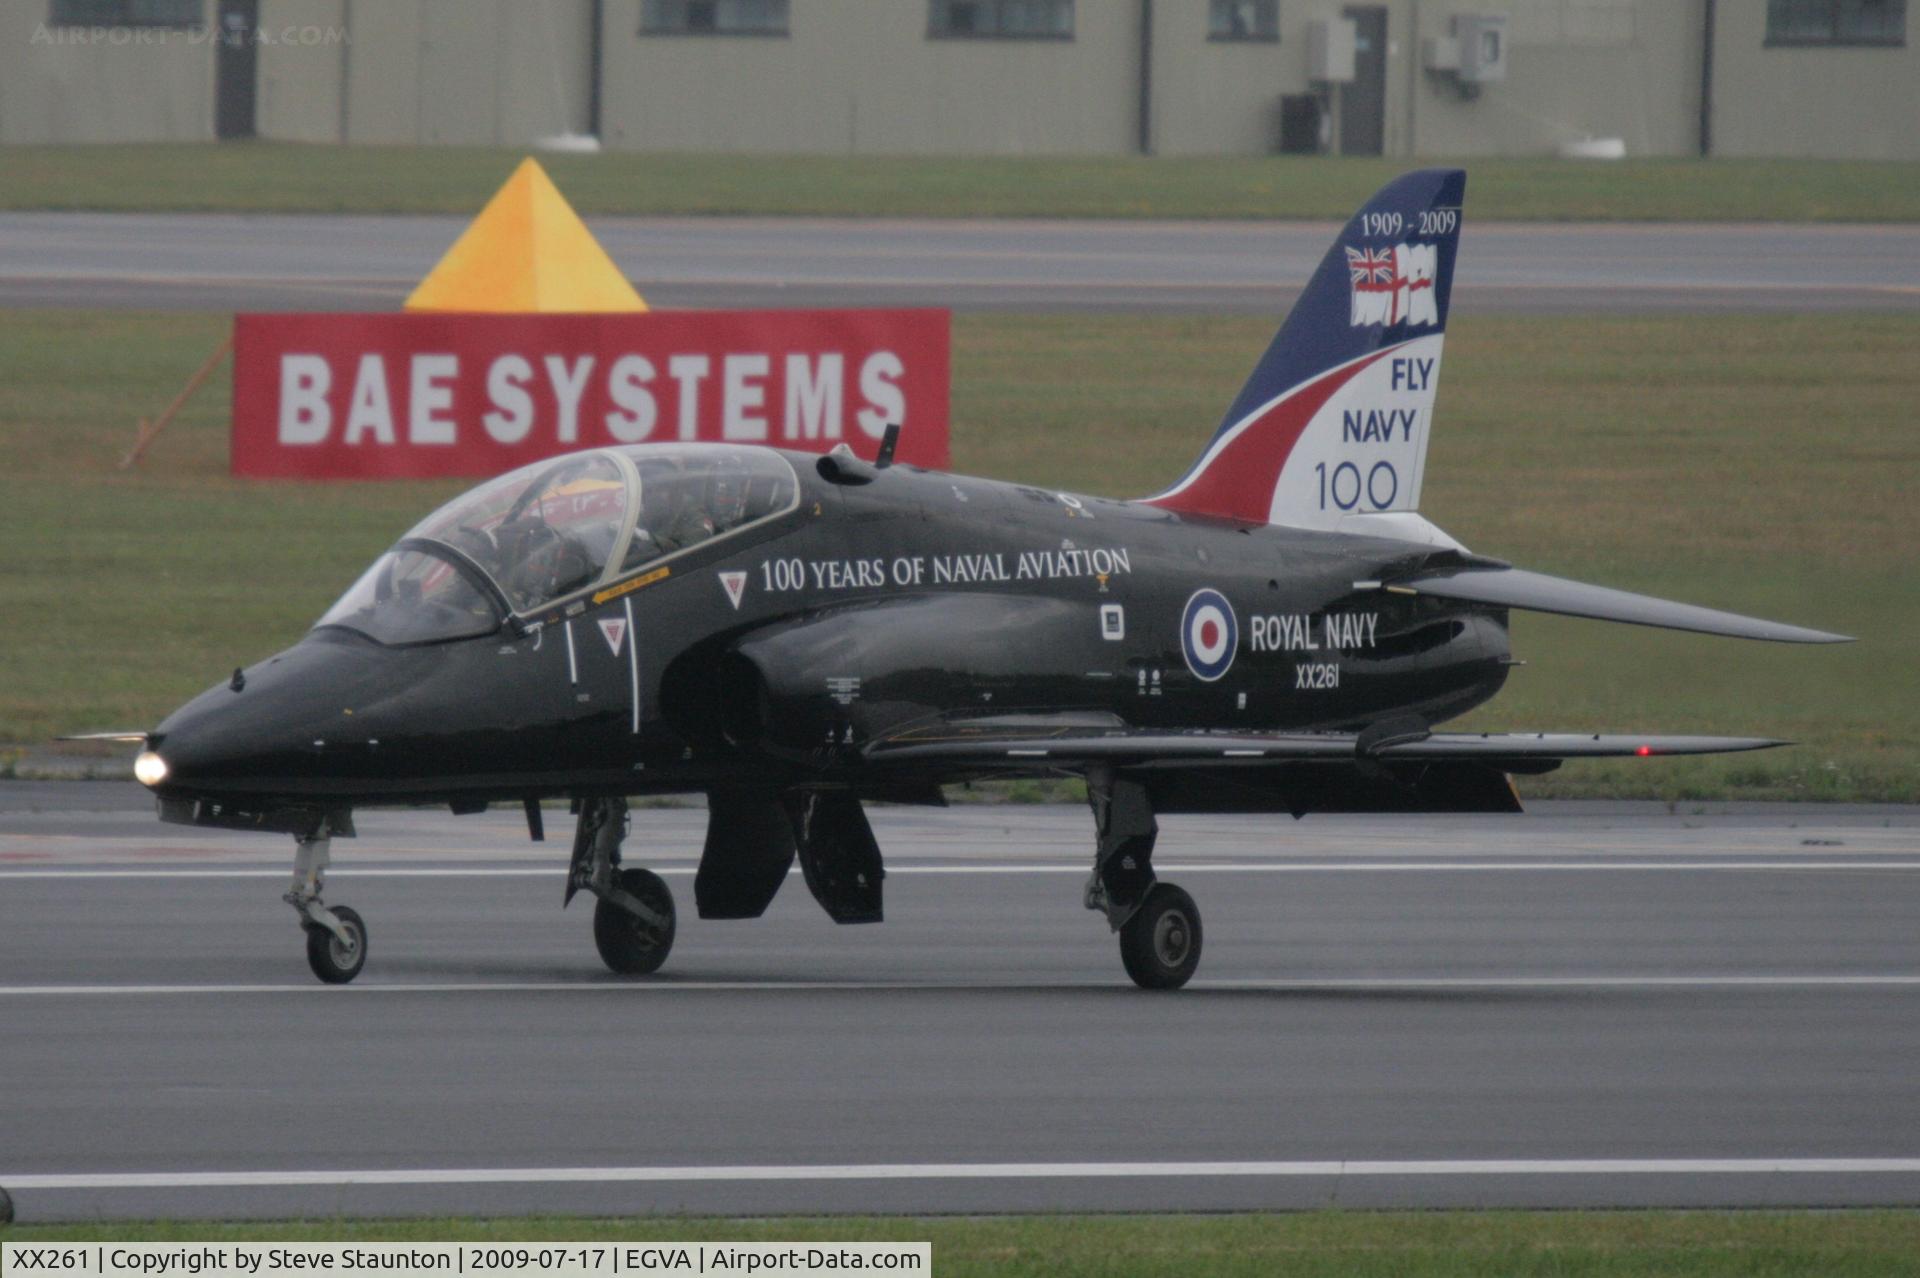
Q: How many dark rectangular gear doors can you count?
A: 2